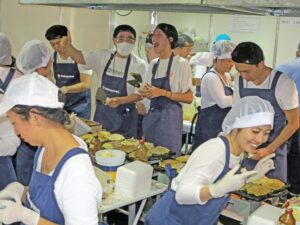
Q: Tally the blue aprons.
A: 8